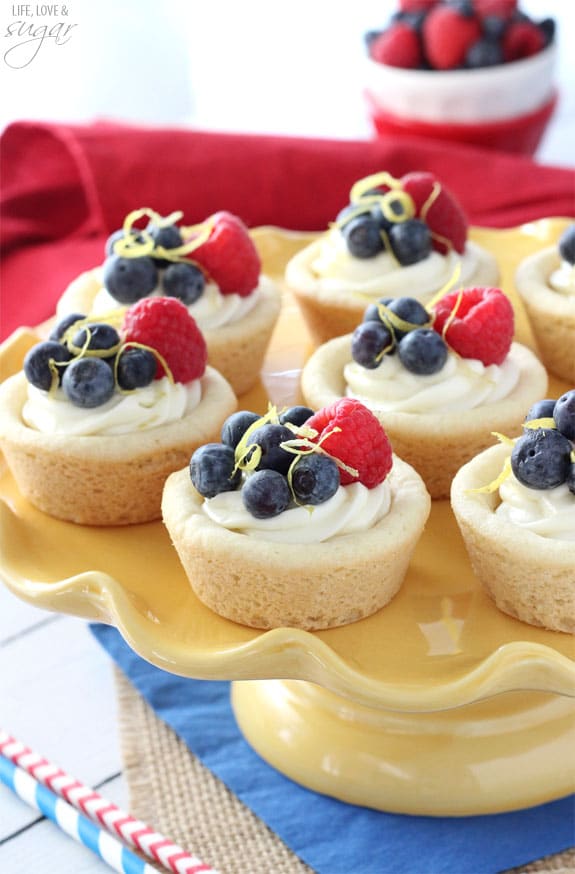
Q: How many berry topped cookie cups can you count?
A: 7